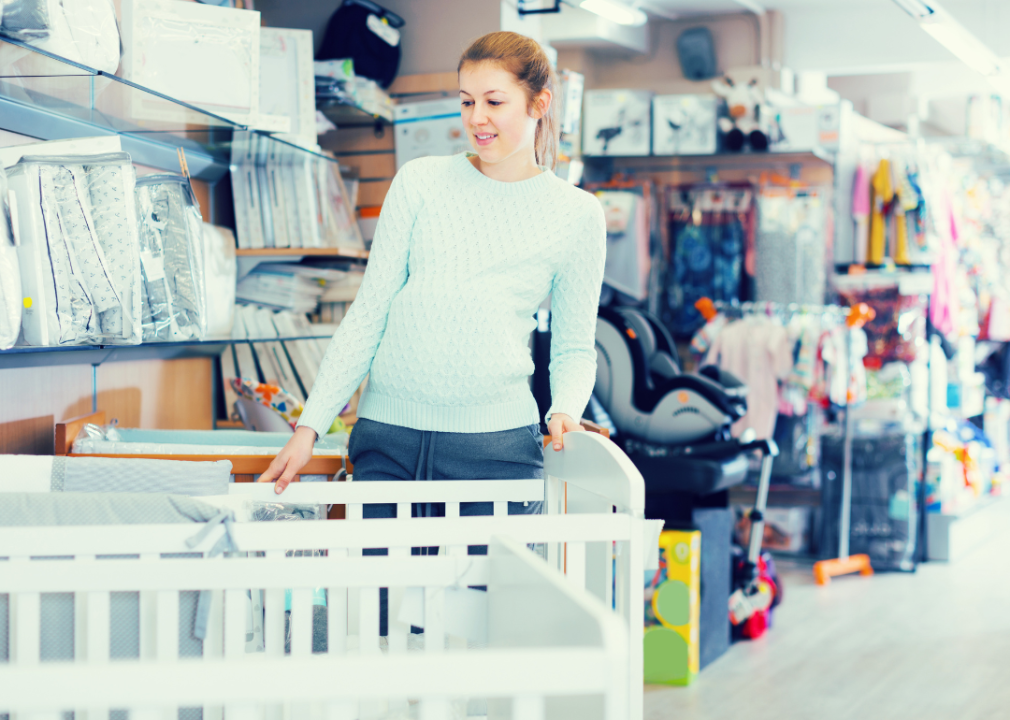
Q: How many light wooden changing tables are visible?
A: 1